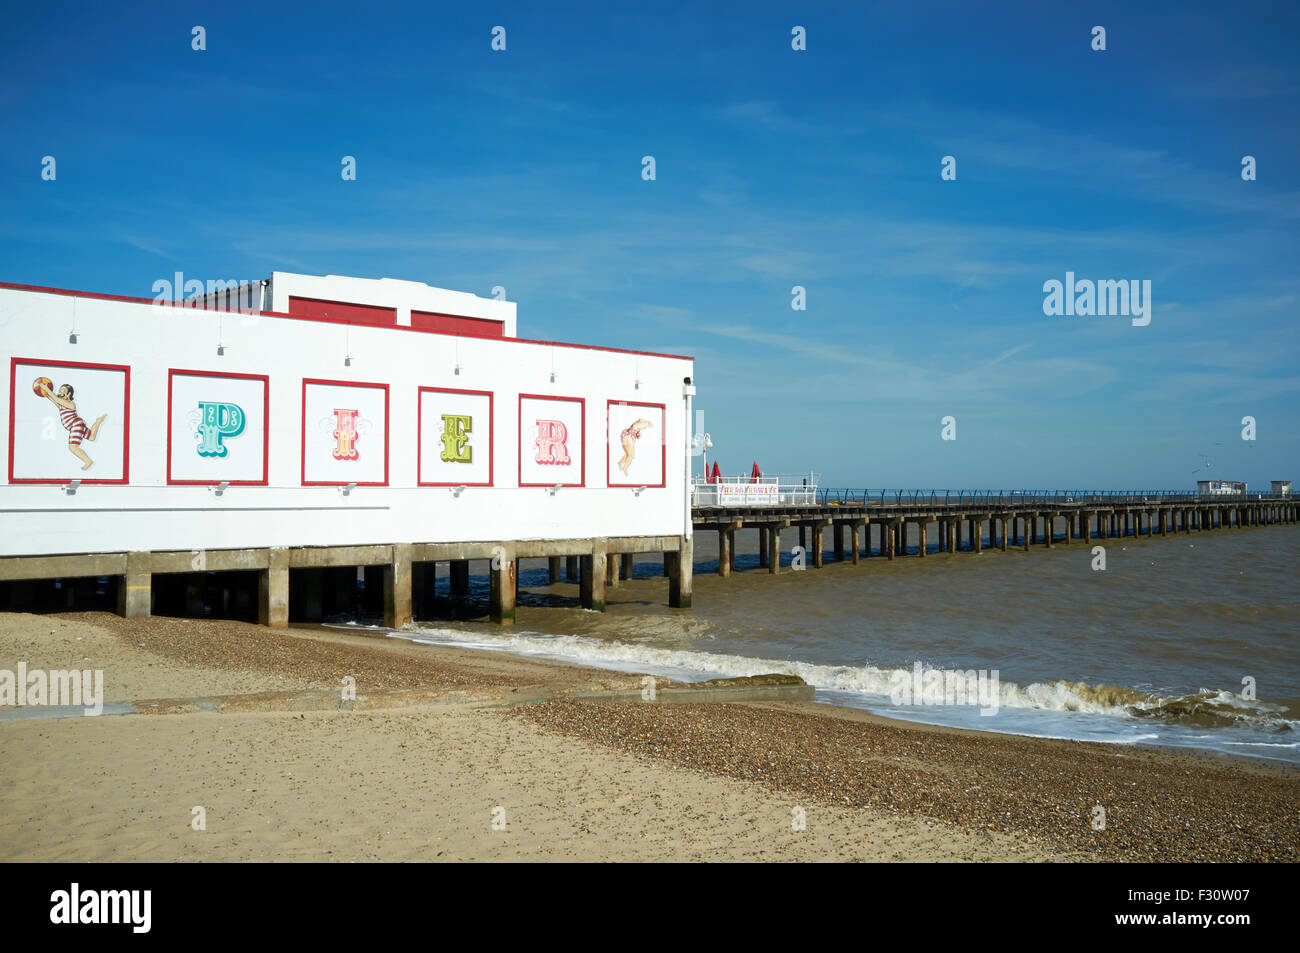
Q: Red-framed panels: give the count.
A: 6